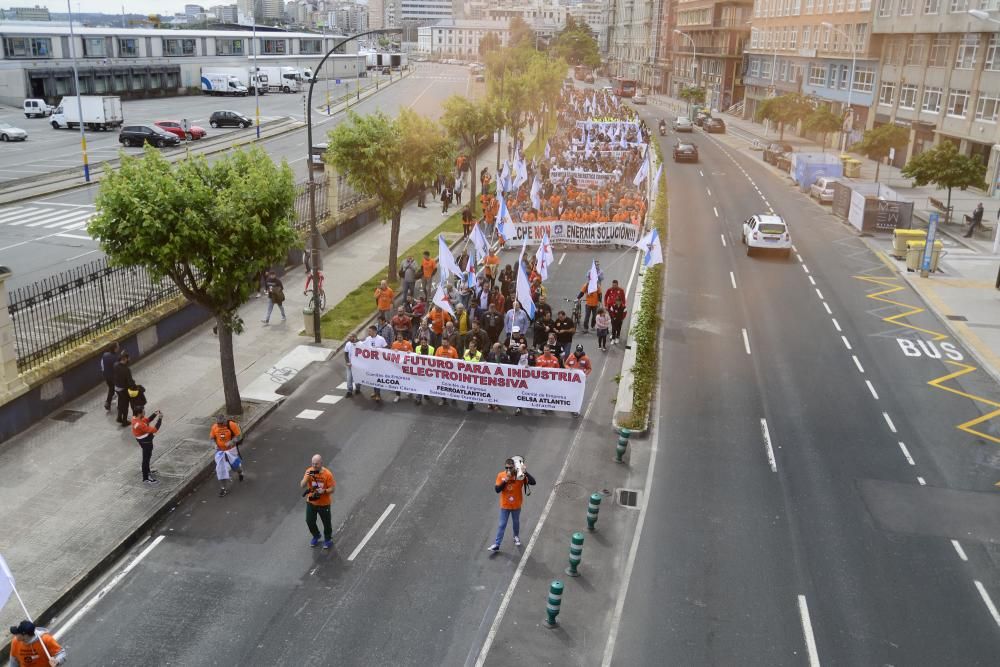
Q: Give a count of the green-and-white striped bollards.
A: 4